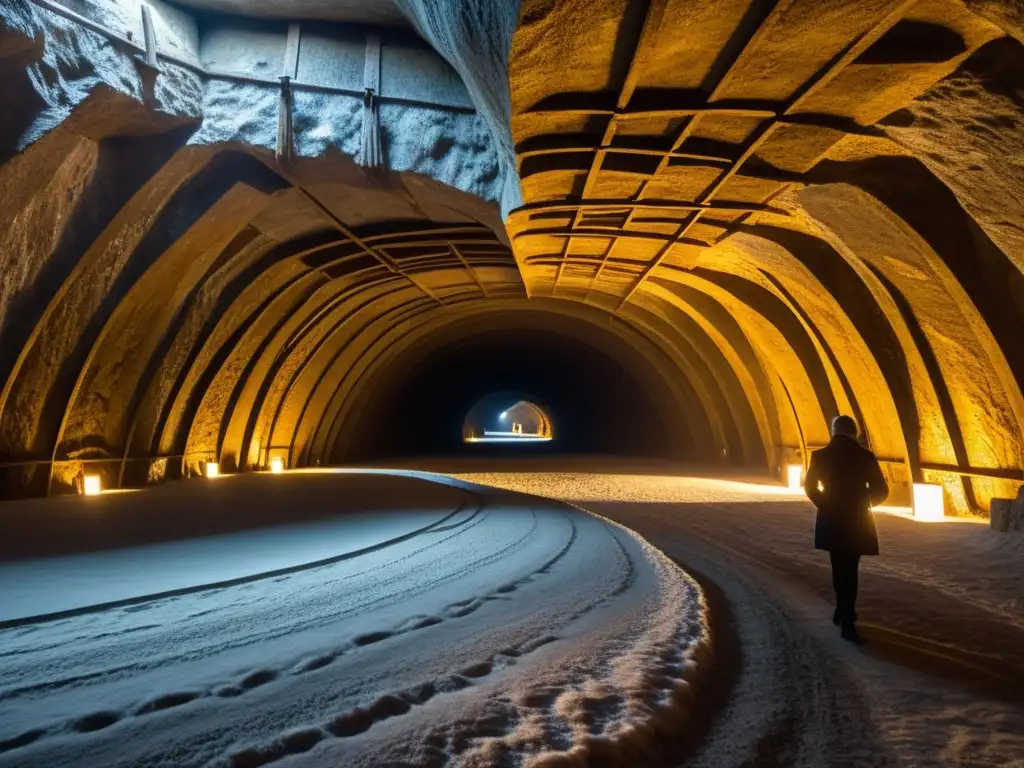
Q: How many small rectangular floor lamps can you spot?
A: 5